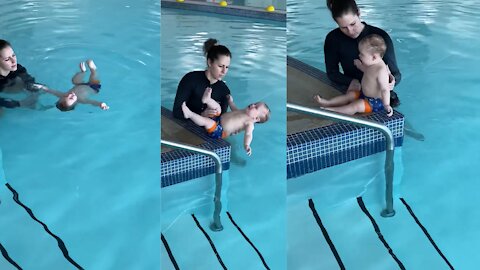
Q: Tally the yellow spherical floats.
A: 3